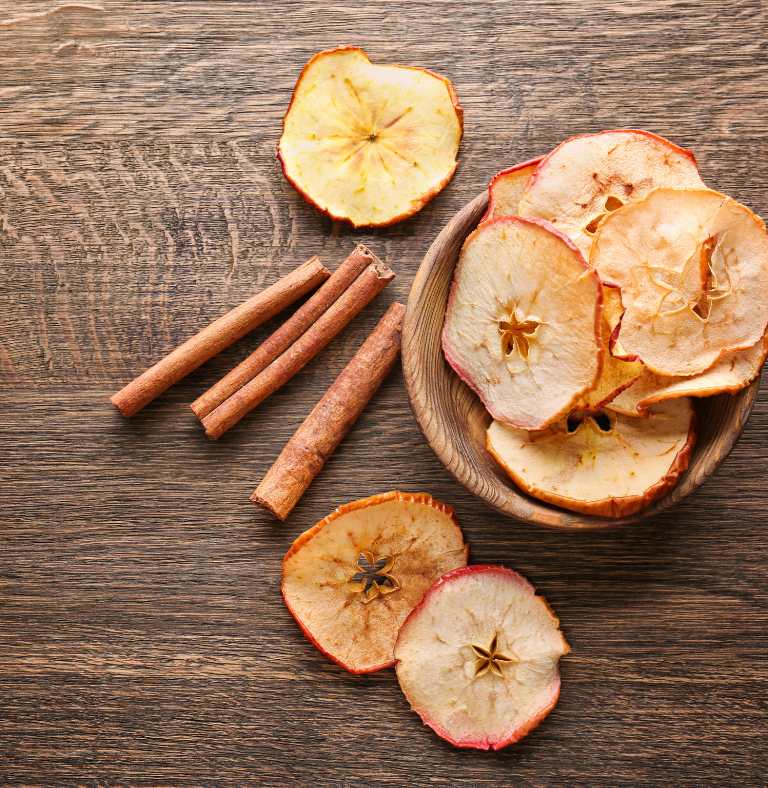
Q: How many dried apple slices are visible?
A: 10